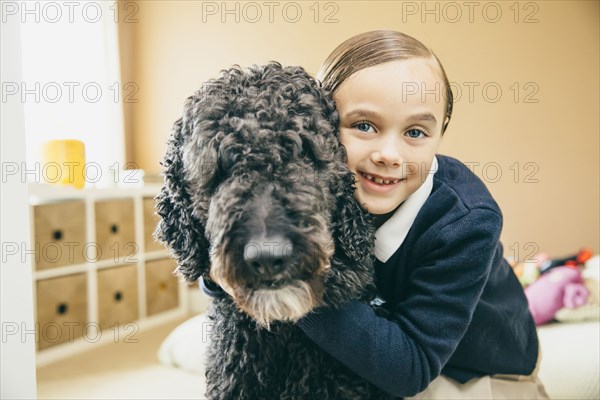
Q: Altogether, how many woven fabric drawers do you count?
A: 6